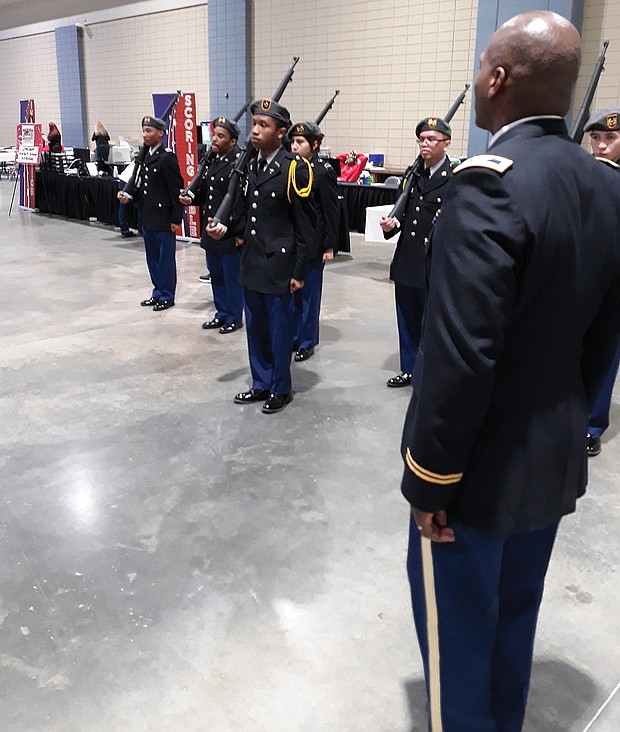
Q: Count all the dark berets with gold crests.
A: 6